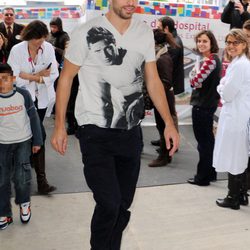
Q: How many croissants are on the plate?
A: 0